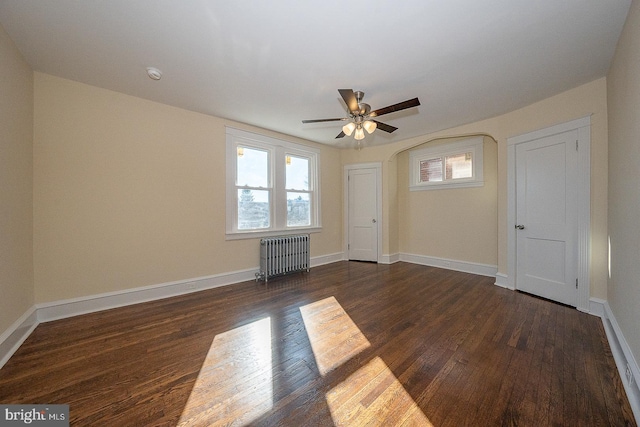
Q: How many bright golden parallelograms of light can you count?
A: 3